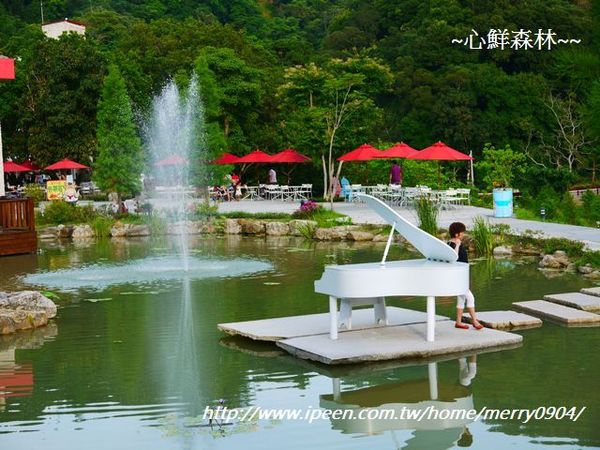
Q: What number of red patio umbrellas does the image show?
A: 10